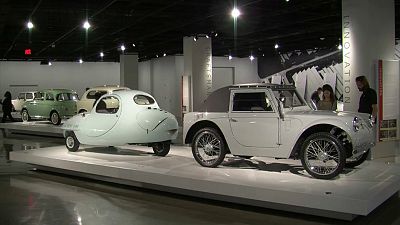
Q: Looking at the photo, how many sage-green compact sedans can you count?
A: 1